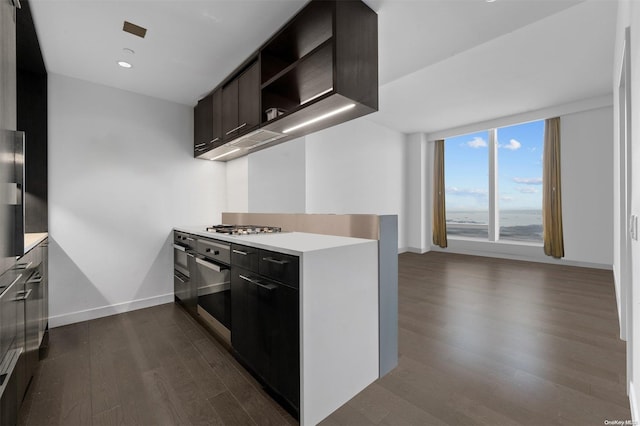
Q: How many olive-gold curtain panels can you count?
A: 2